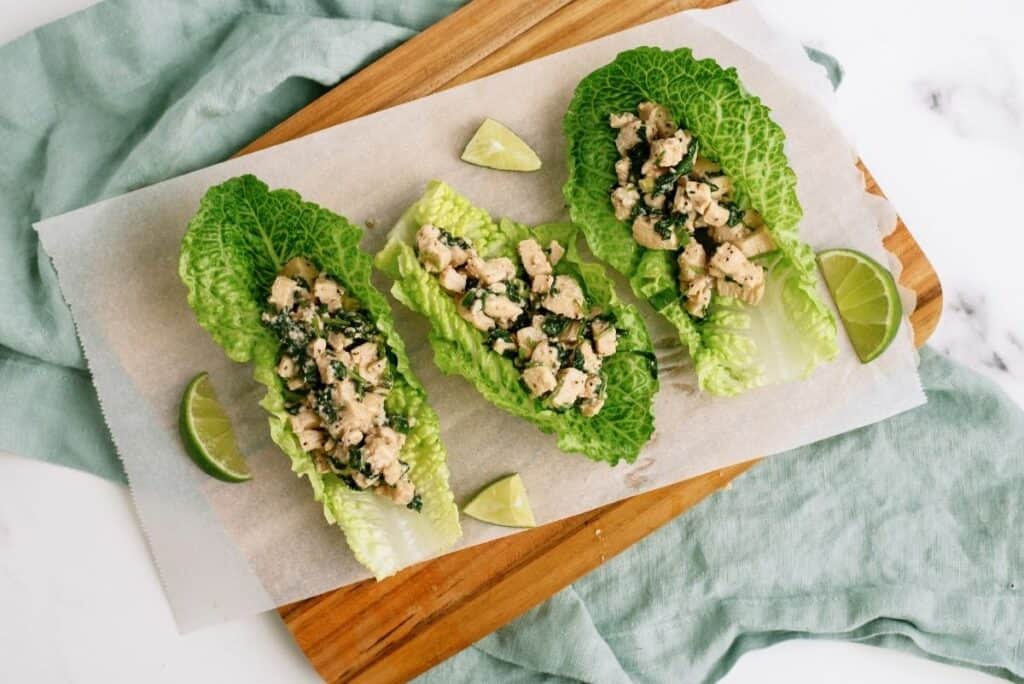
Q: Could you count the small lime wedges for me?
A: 2